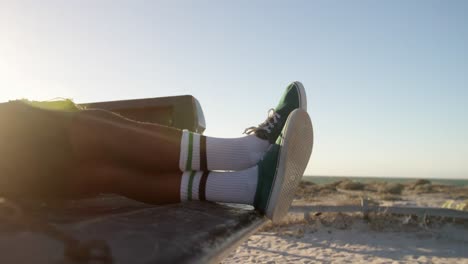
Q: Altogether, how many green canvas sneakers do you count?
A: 2